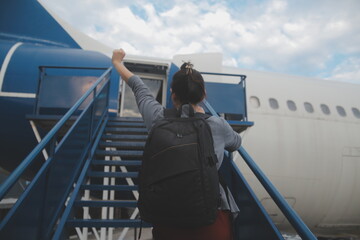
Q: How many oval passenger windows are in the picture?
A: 7